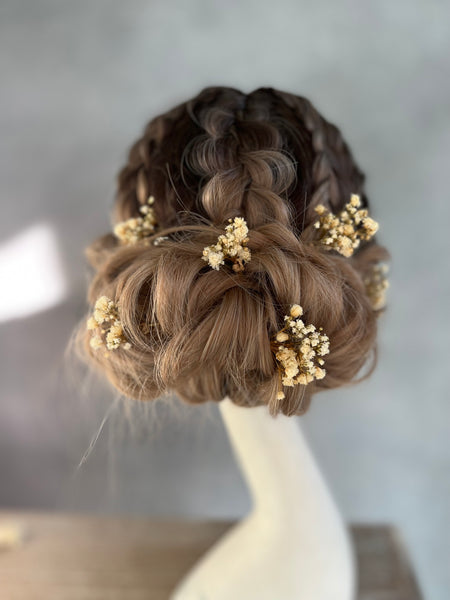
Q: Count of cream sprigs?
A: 6